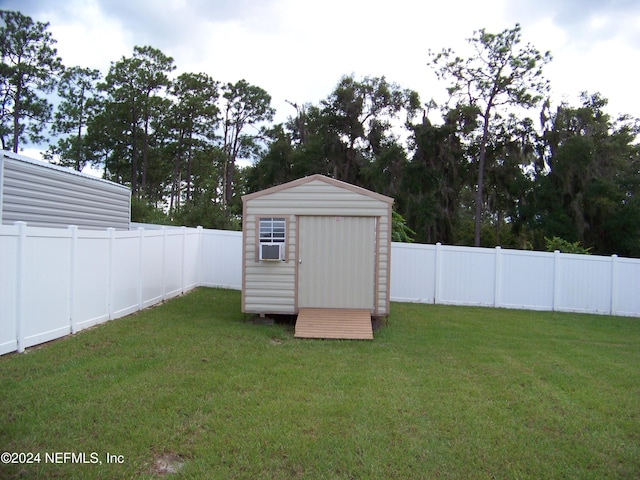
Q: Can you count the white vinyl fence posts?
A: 11